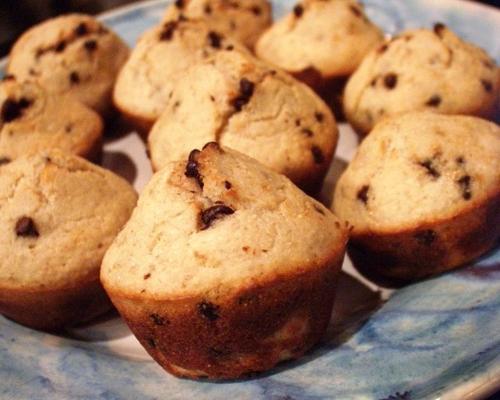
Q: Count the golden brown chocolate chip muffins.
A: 10